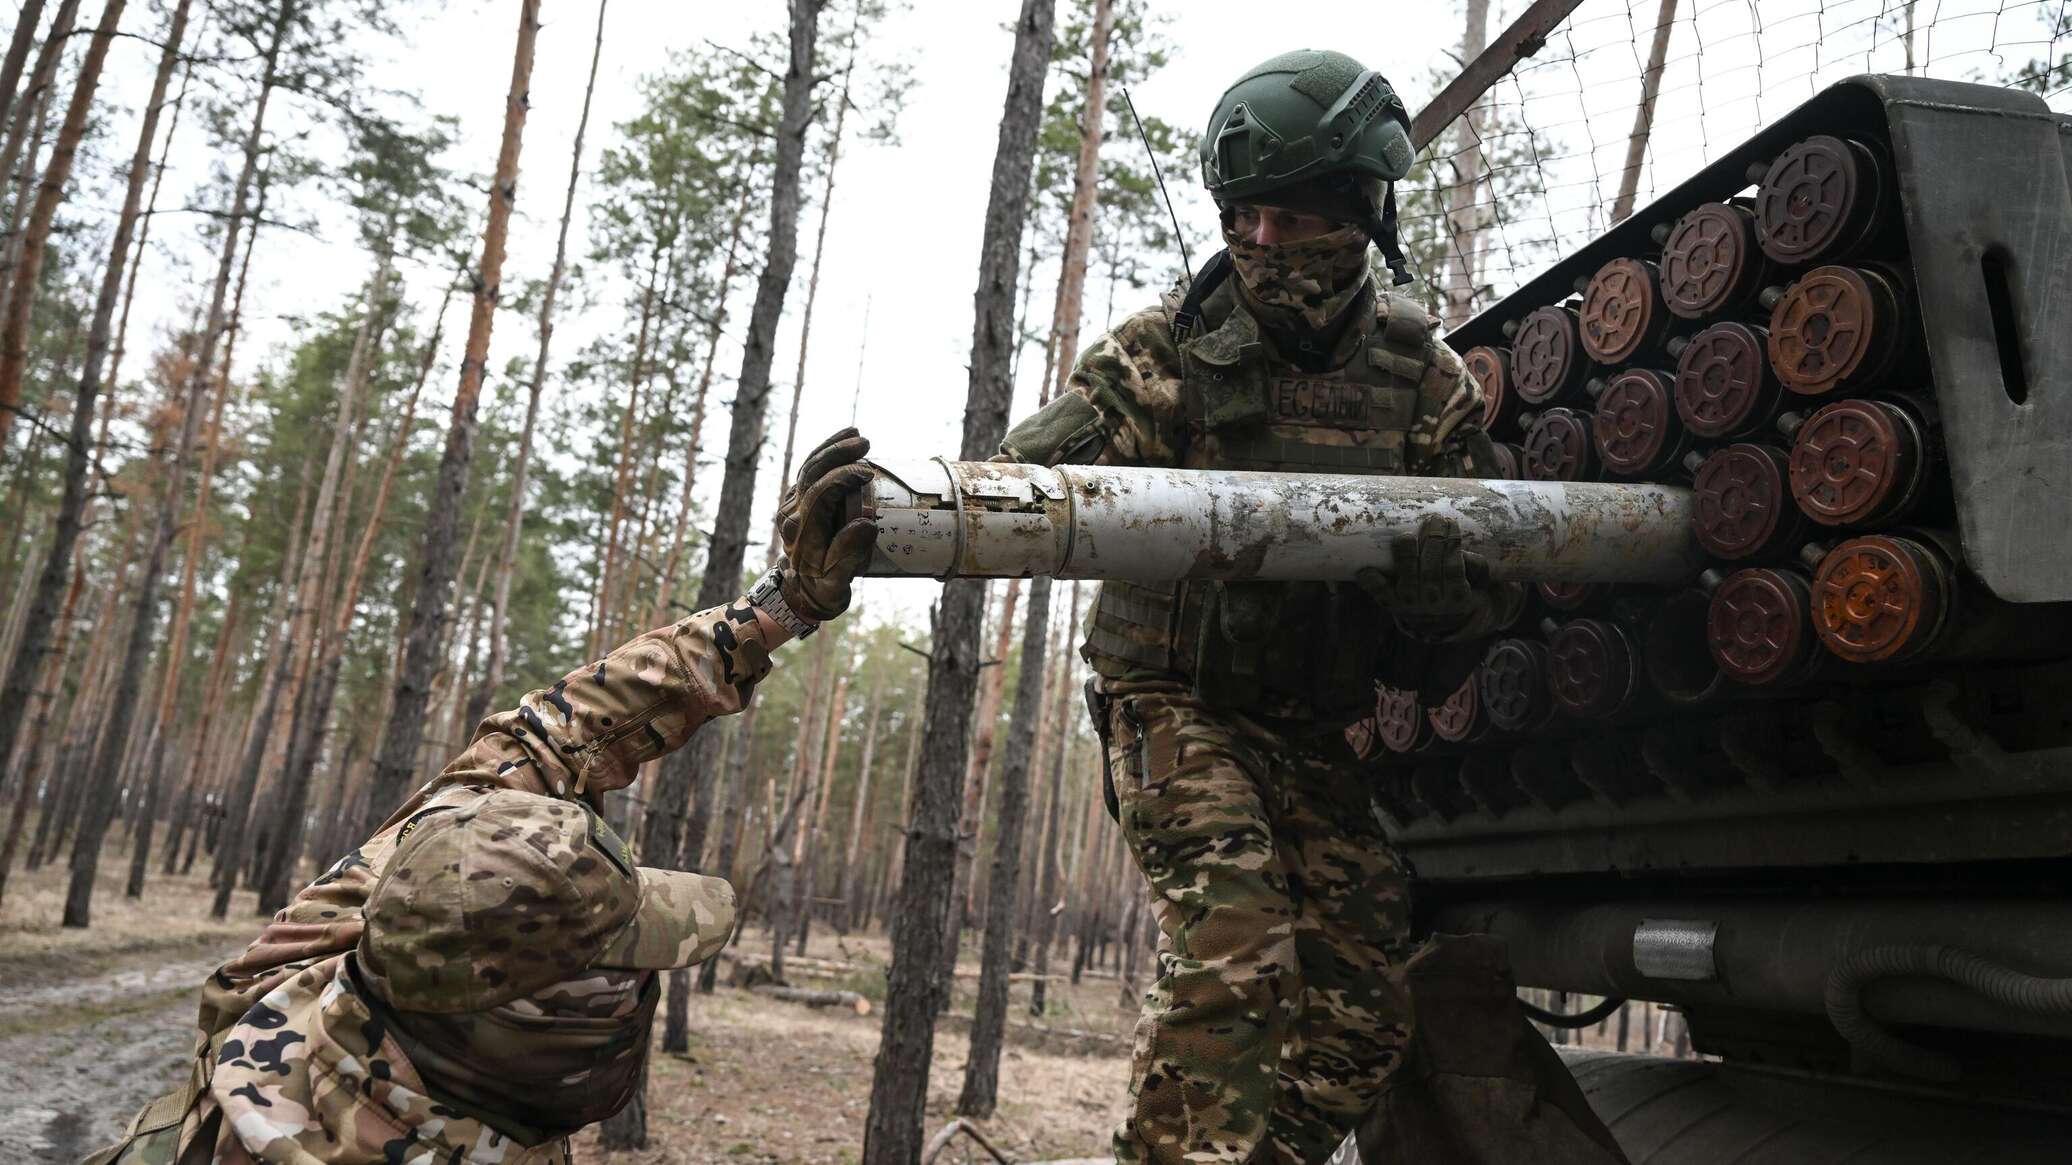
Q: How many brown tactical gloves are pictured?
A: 1